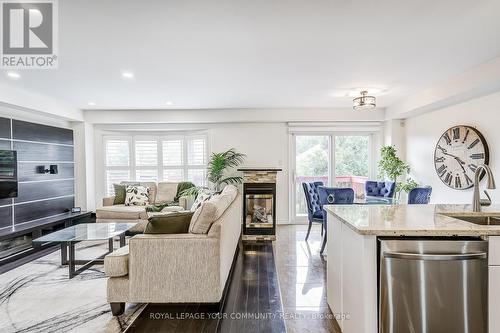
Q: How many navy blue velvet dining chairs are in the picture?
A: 4